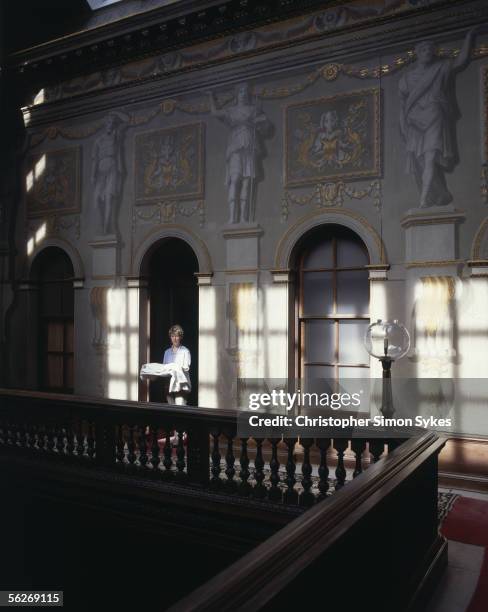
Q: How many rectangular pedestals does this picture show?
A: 3